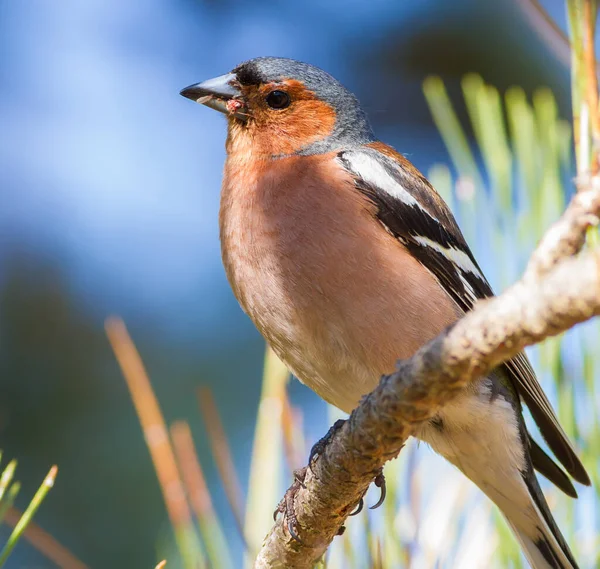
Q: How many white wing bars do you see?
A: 2